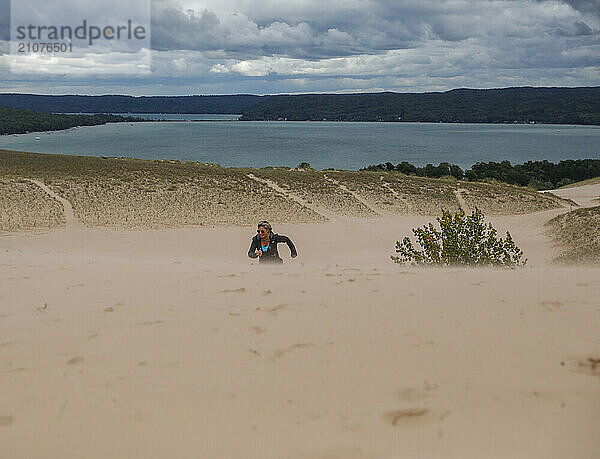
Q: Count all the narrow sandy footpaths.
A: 5